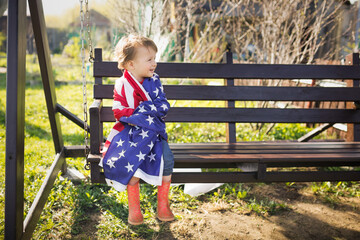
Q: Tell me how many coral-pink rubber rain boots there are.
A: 2